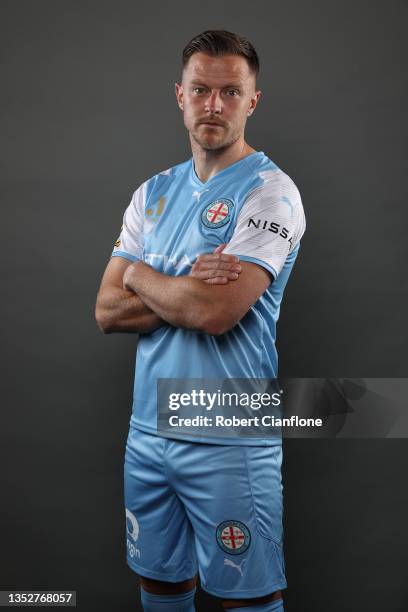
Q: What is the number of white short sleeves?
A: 2